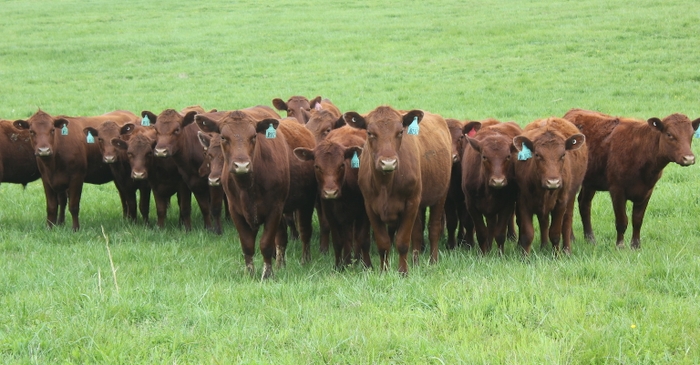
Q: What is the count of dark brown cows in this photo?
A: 15